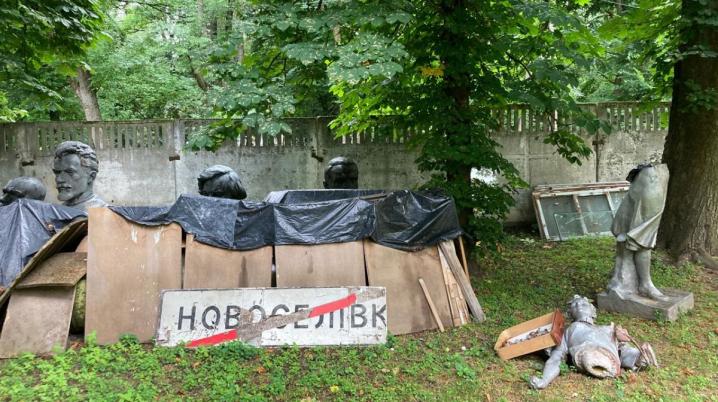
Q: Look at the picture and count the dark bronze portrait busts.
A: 4